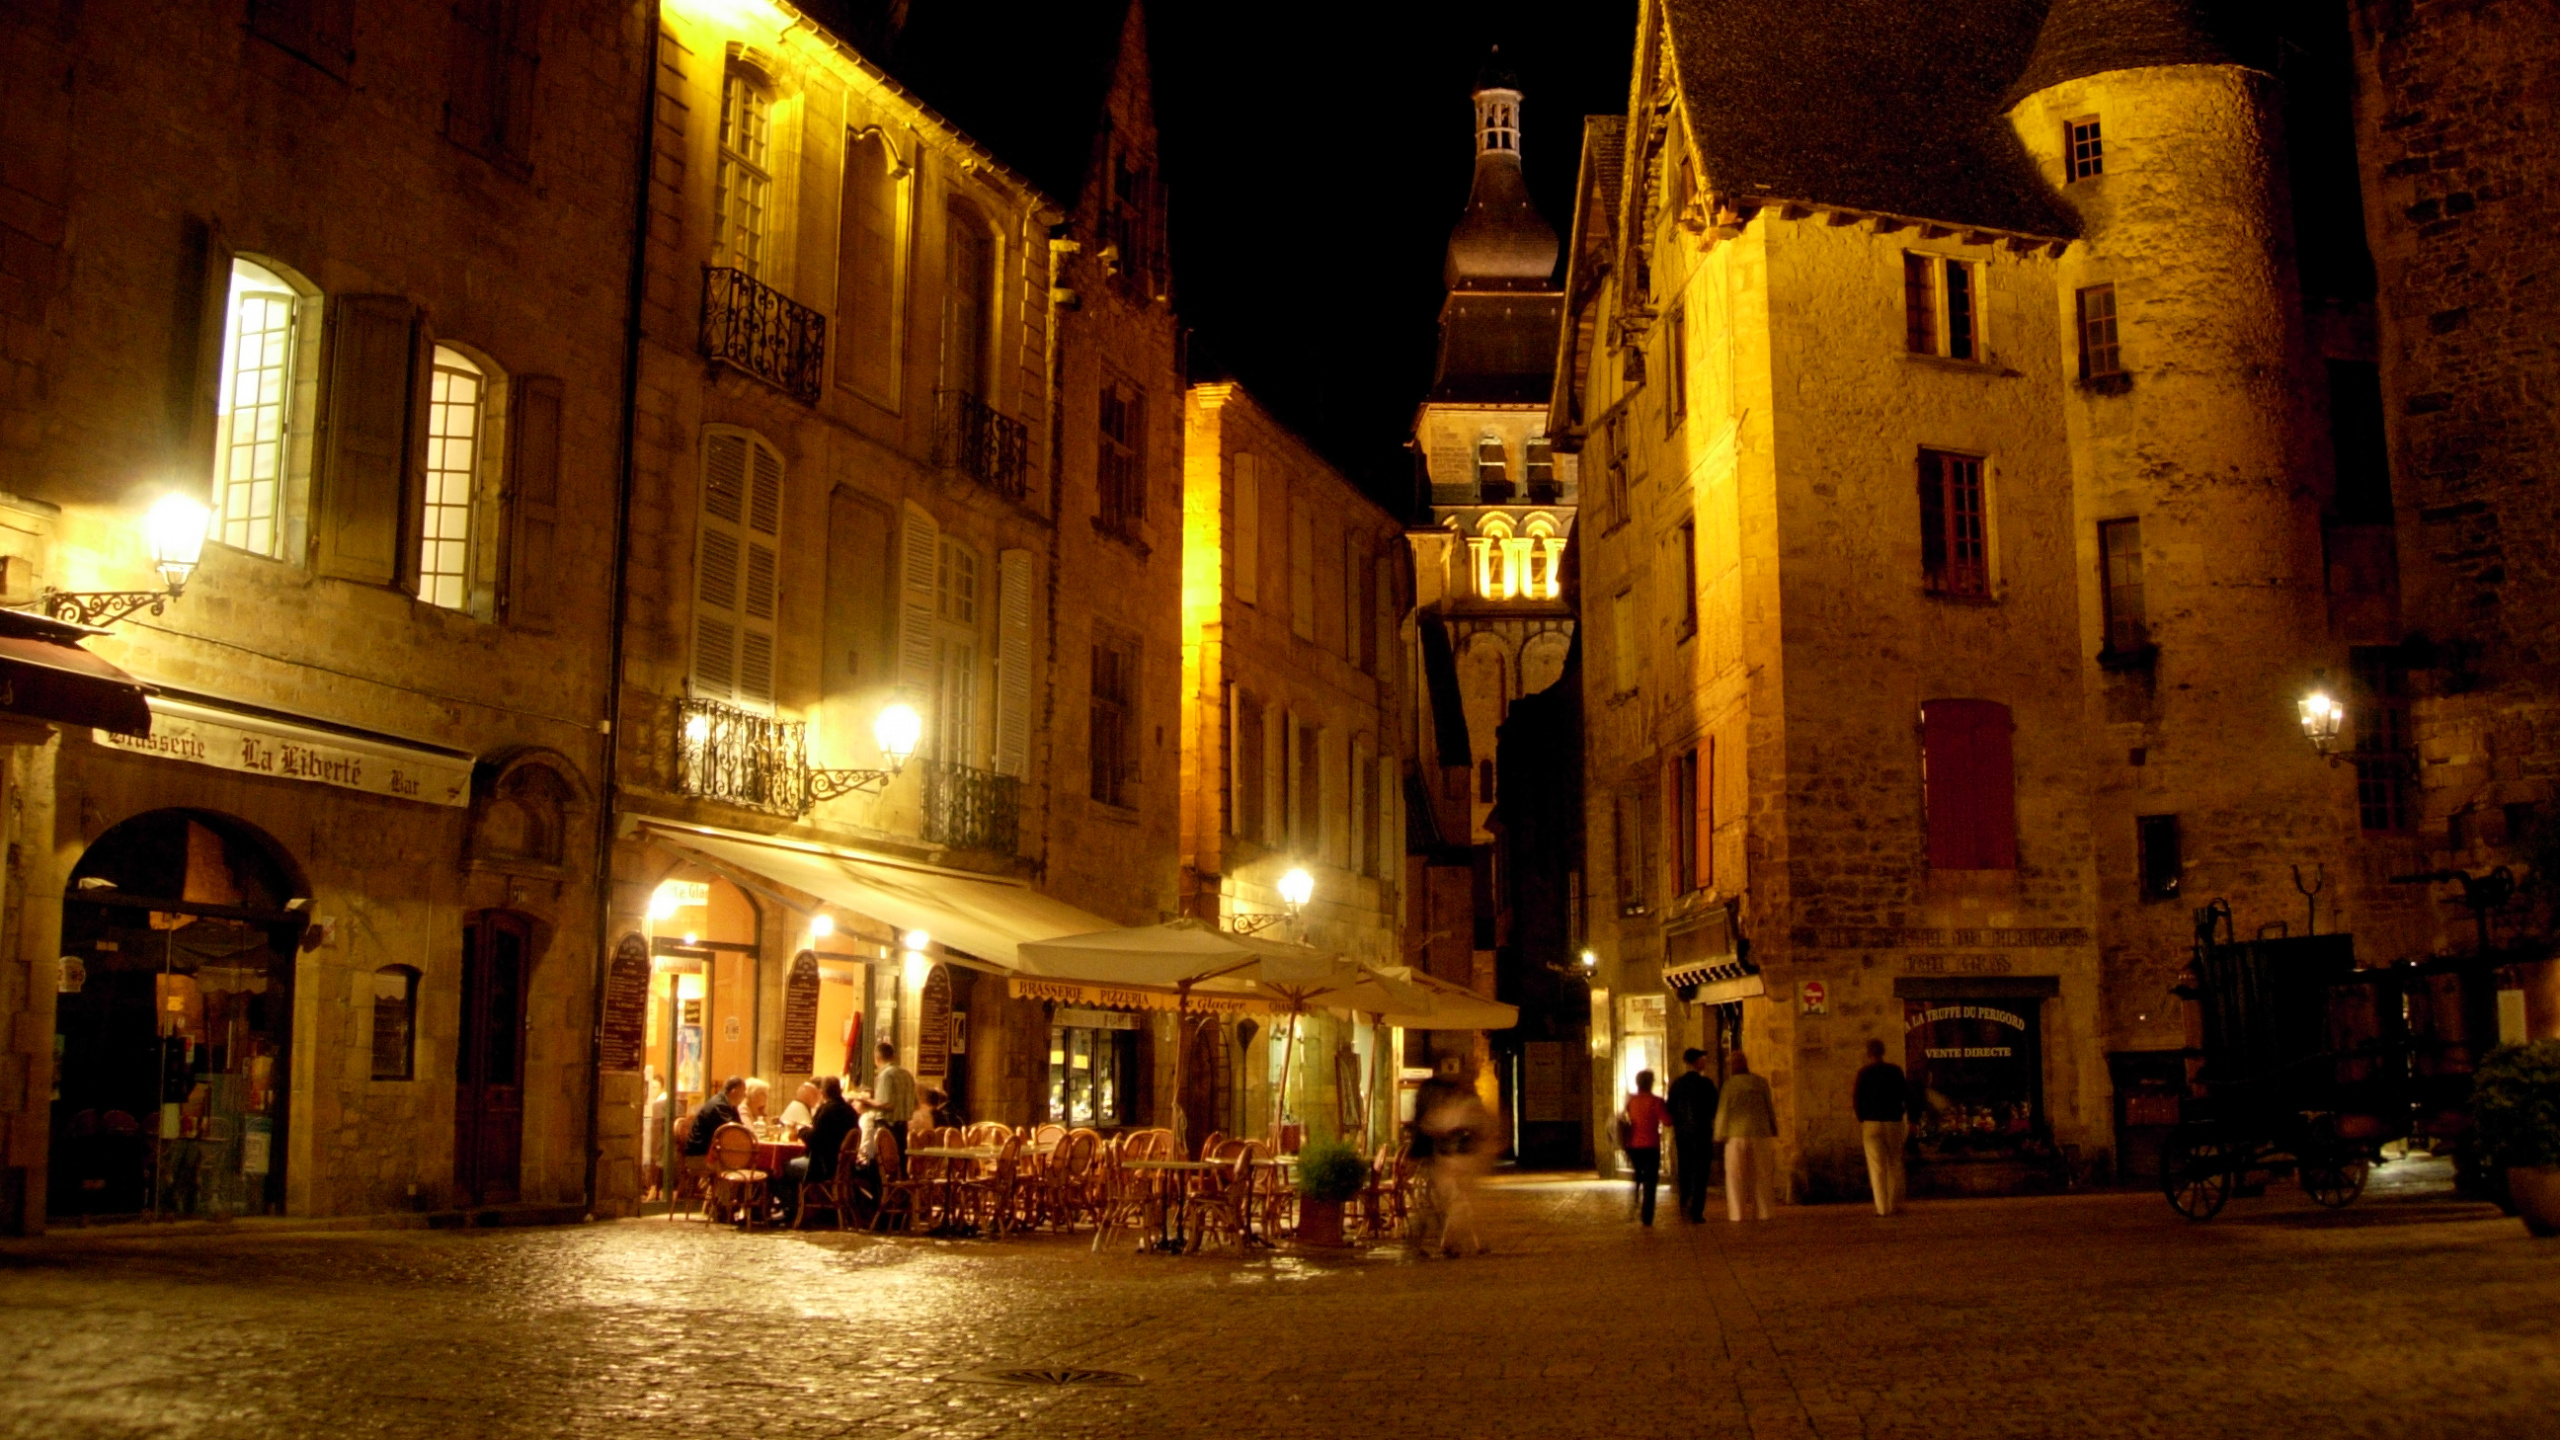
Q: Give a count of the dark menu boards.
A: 3